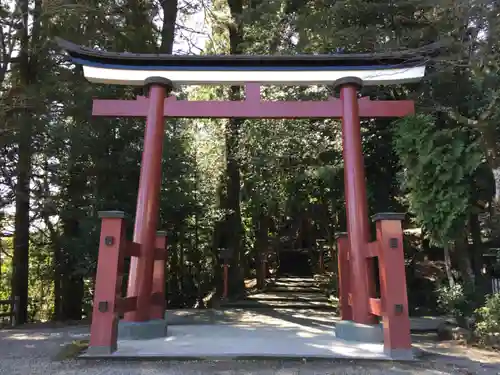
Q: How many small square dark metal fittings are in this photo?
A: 4